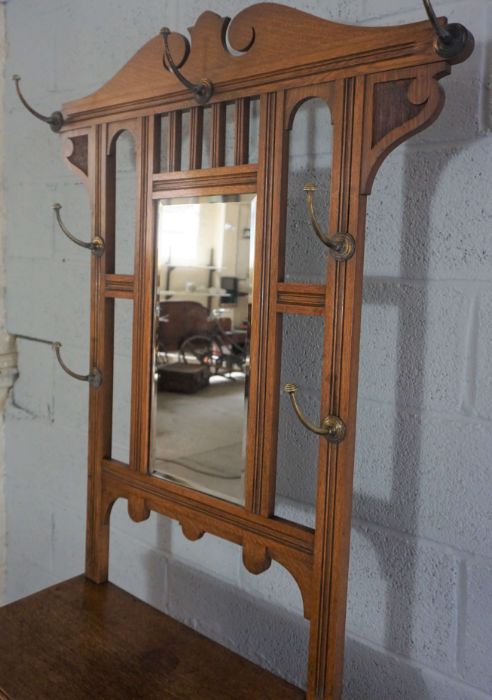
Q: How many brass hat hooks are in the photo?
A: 7